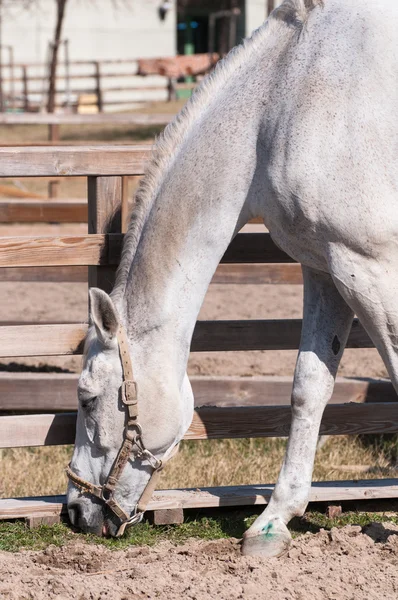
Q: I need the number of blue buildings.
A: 0